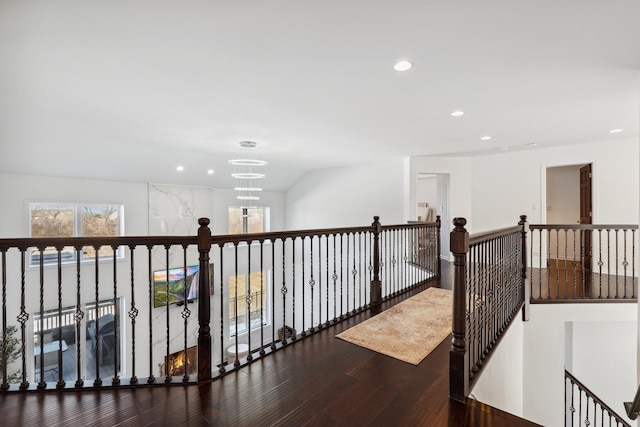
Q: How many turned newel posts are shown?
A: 5